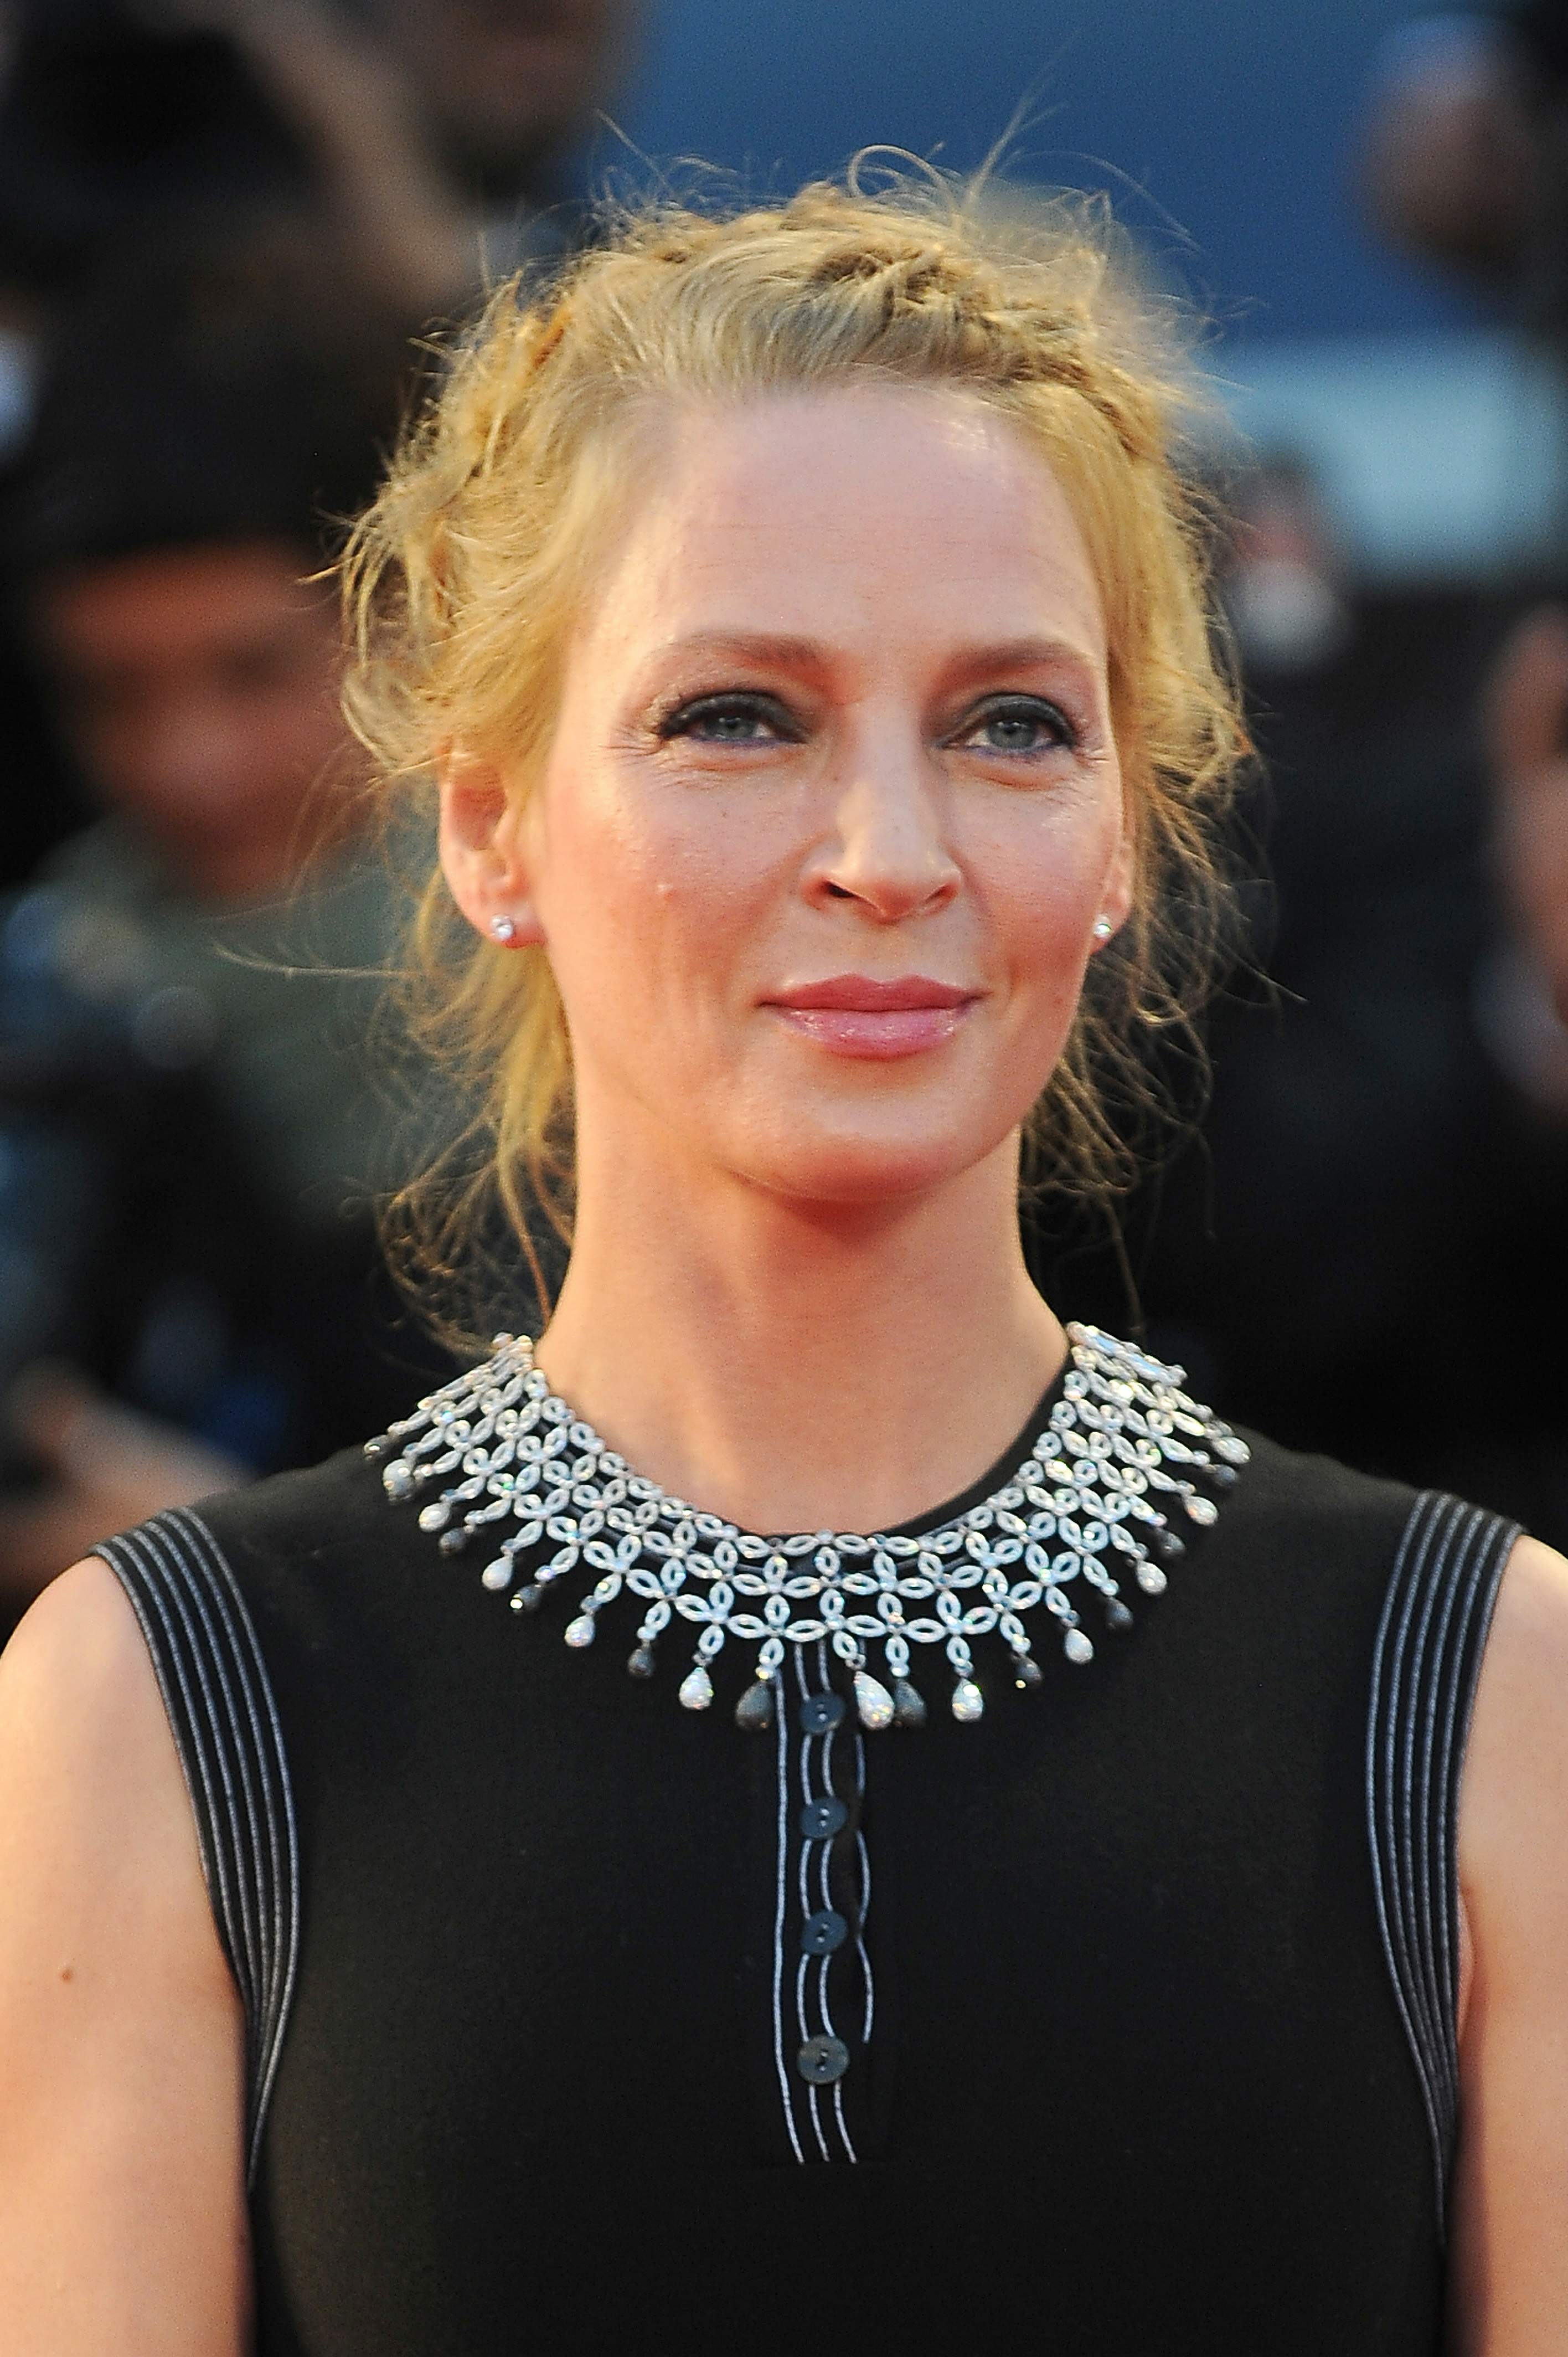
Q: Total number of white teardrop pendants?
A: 11